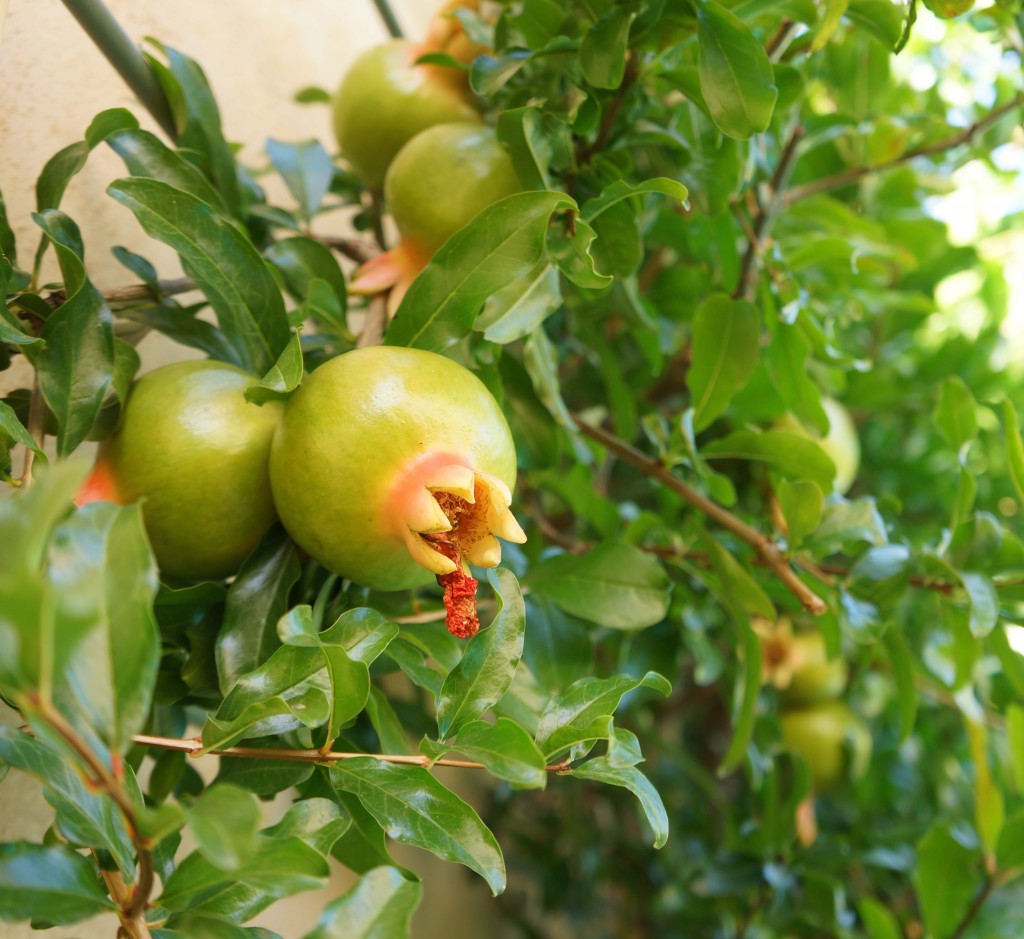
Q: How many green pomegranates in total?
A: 7